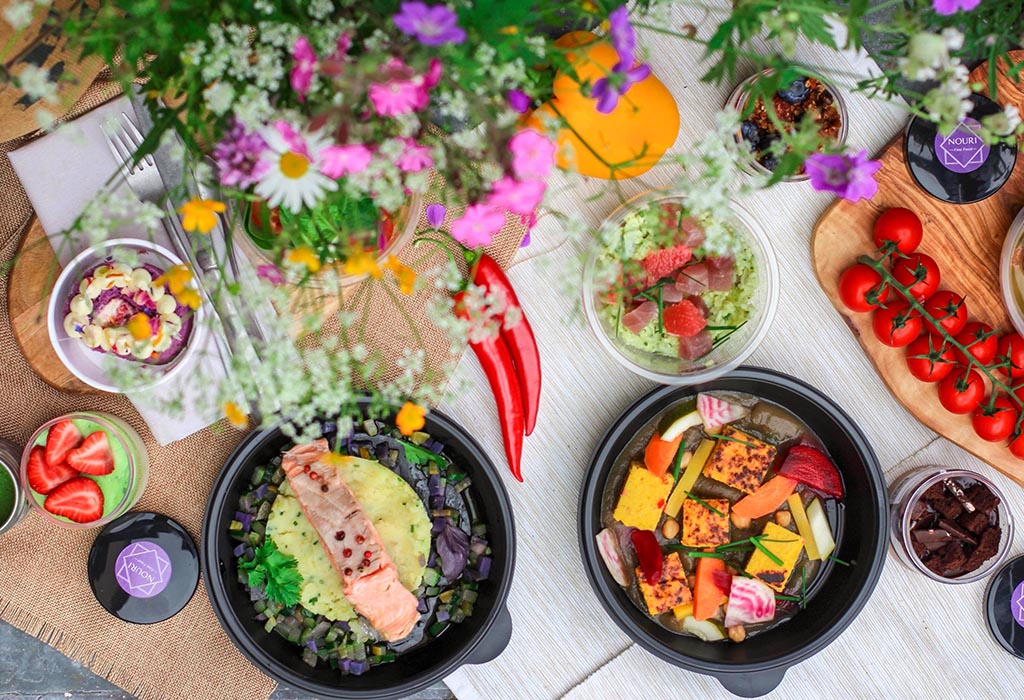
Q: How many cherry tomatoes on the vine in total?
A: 12